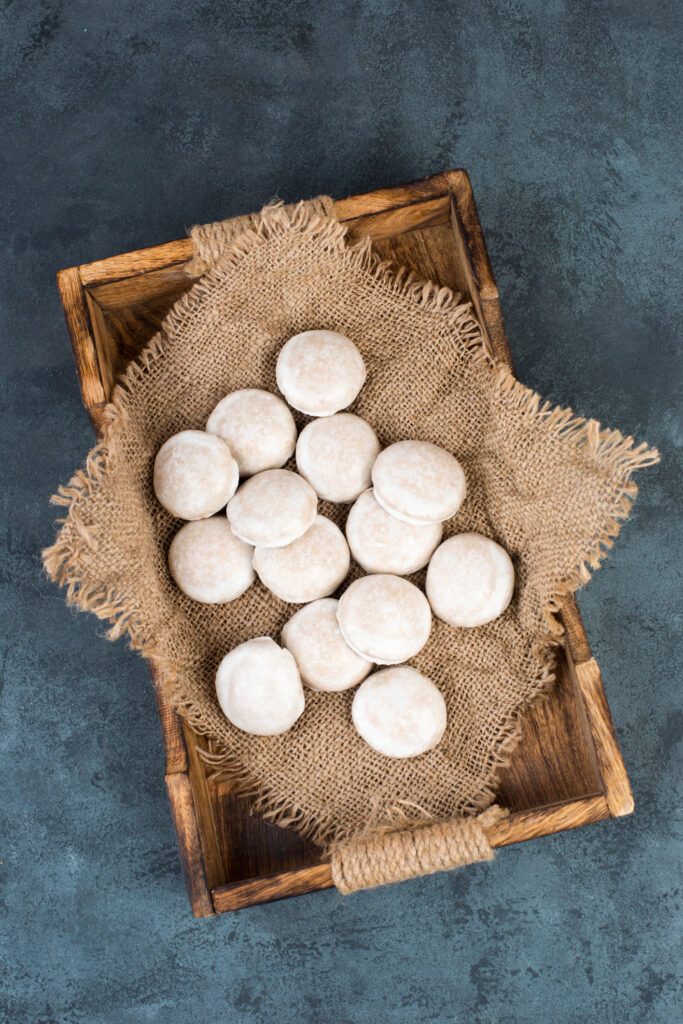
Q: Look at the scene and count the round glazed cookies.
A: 14